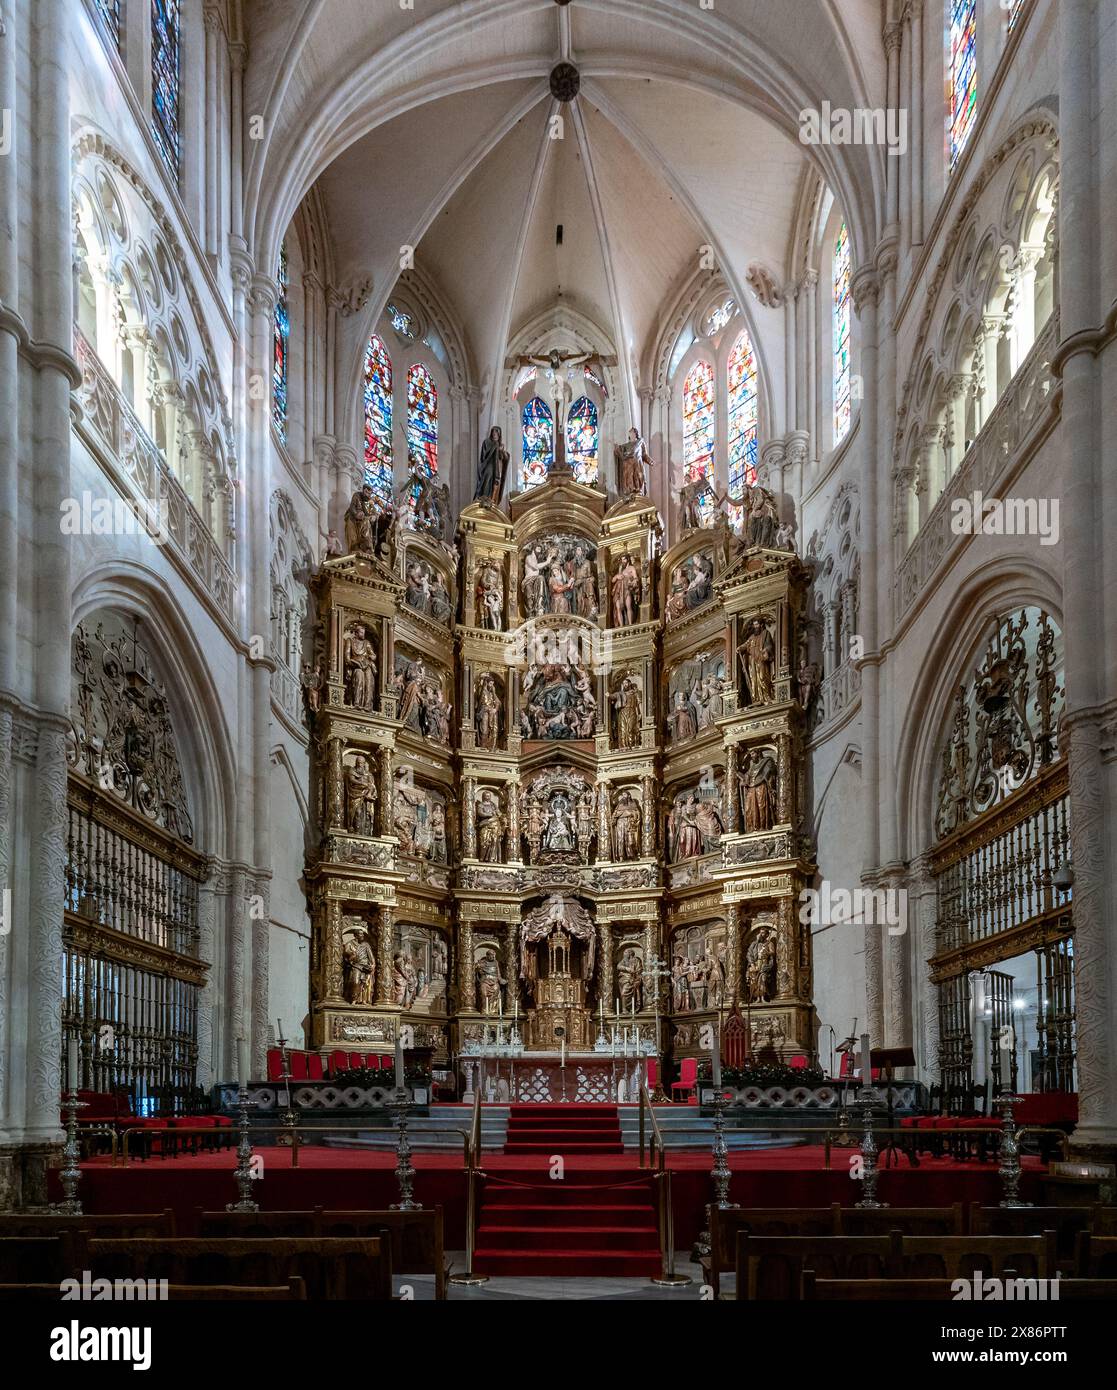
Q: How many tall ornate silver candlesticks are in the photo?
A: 6